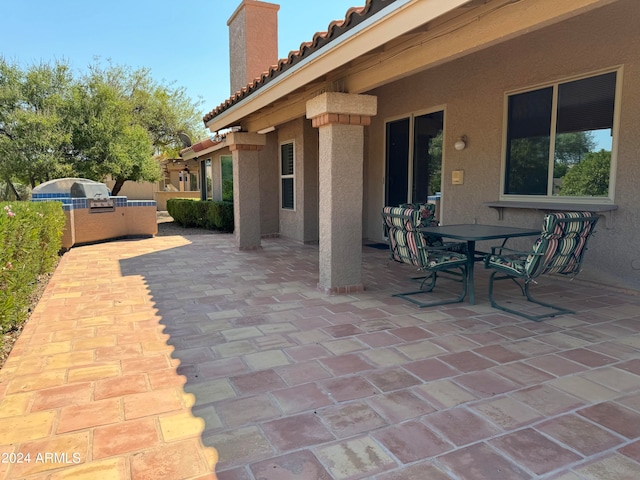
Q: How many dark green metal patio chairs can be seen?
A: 3